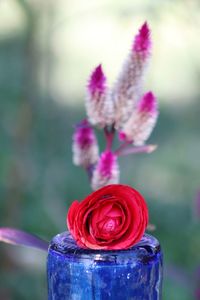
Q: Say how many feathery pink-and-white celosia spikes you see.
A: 5